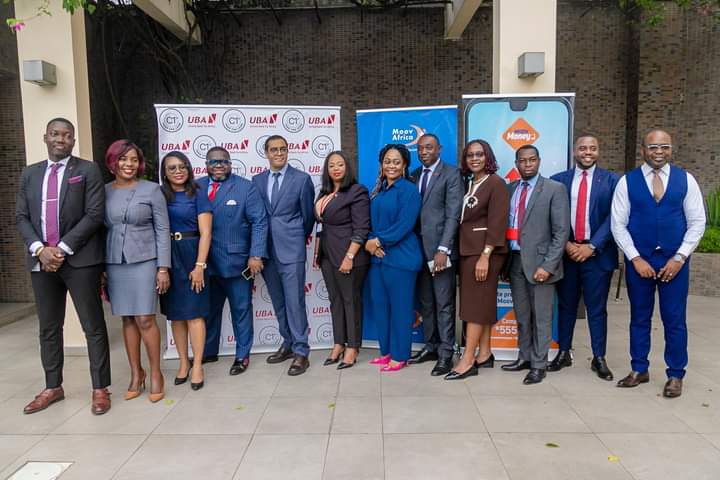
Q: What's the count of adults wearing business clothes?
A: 12